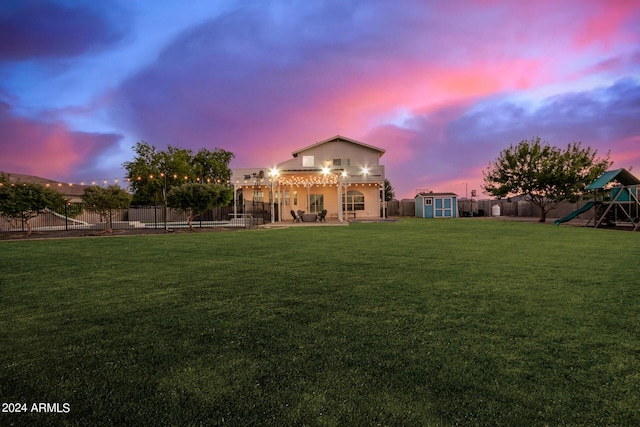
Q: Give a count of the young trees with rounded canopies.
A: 3